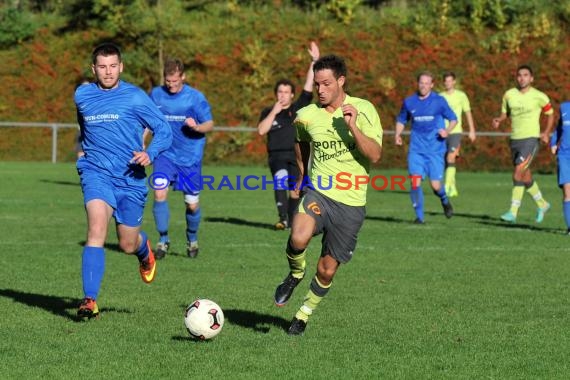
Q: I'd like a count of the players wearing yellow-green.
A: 3